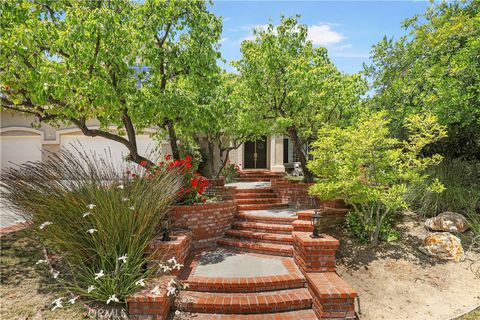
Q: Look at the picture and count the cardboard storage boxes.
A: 0